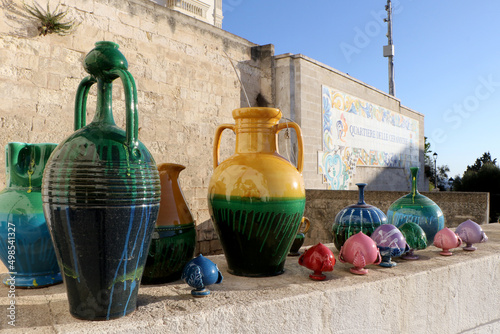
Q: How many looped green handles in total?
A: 2